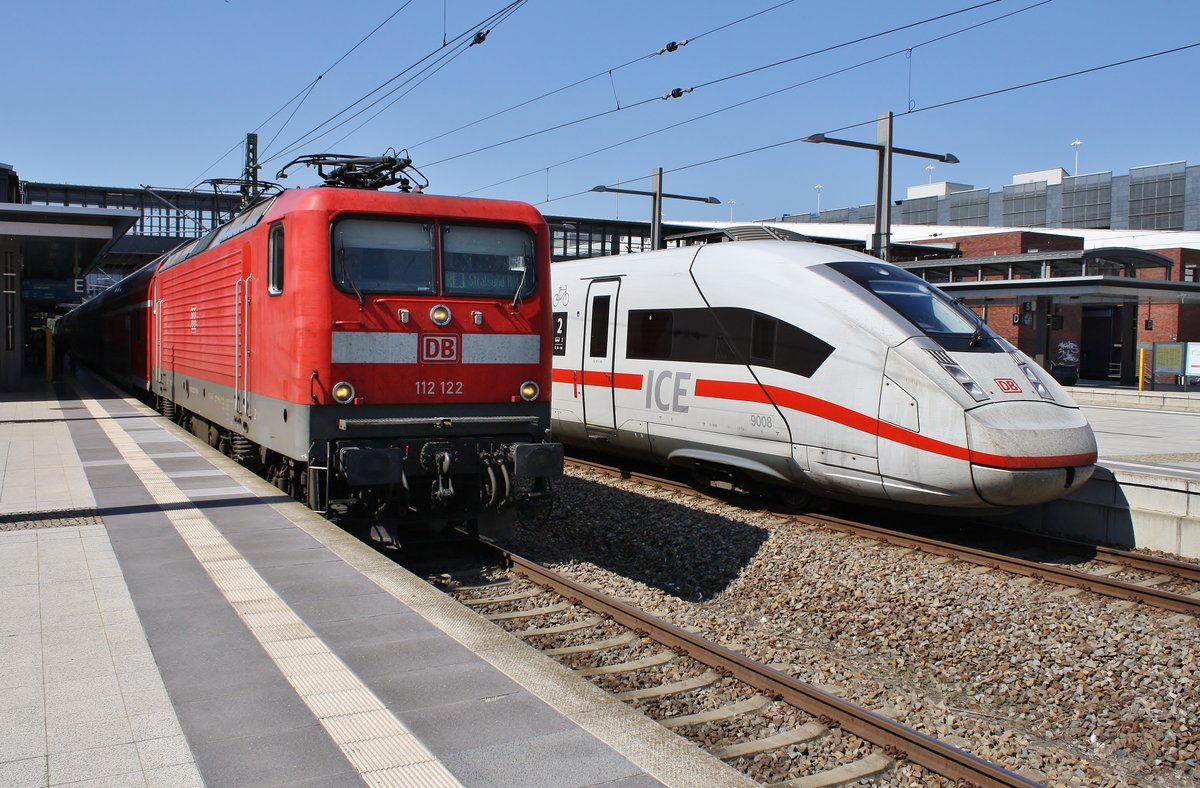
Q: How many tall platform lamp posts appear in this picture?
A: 2